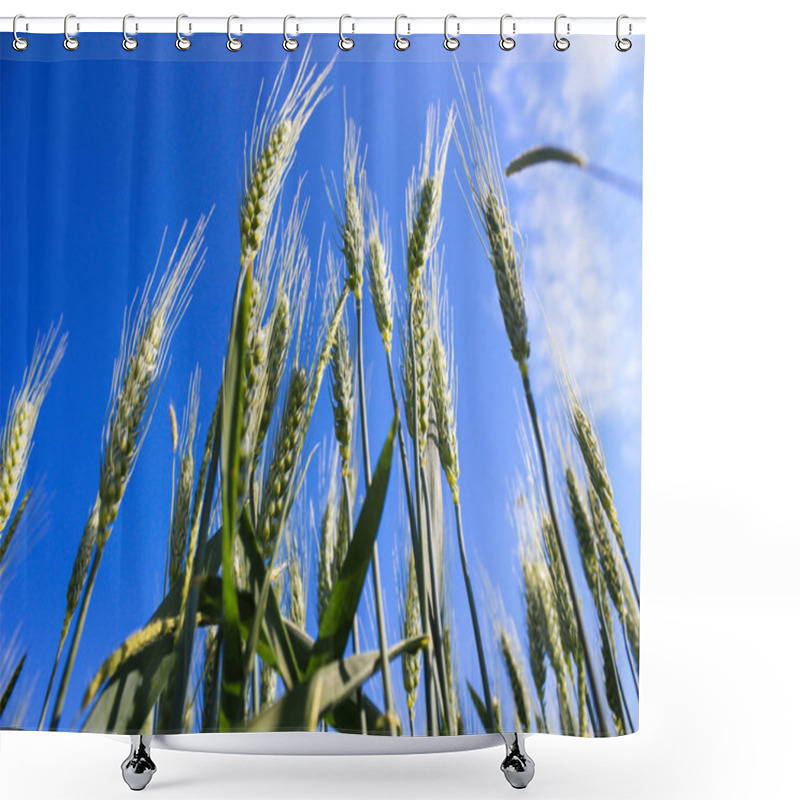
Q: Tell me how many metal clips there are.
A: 12